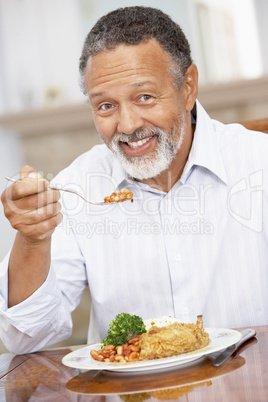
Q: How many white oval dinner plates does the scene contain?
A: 1